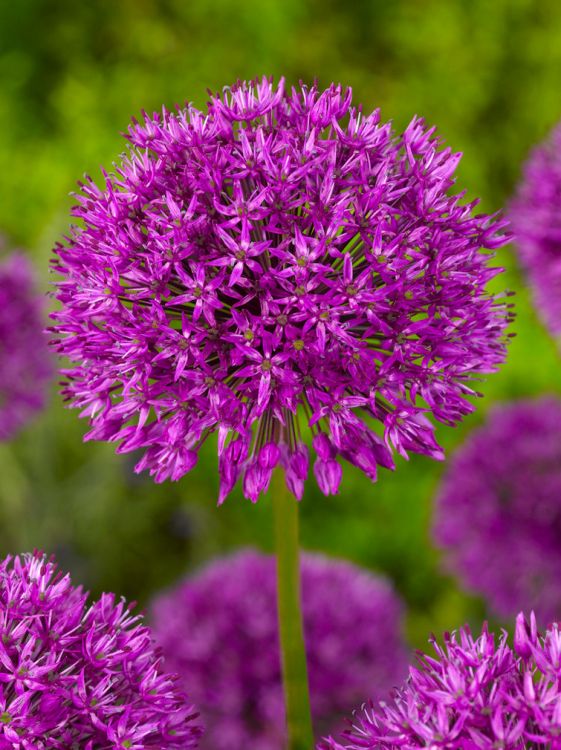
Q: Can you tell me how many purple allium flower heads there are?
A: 7